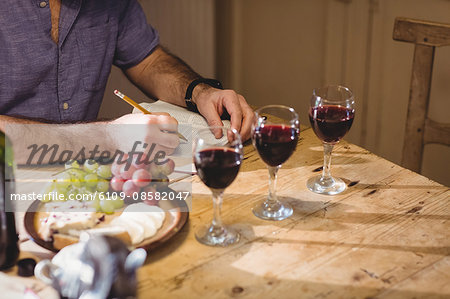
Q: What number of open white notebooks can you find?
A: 1